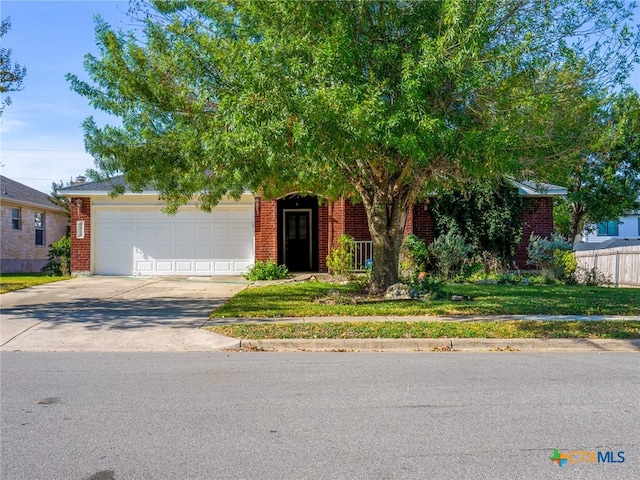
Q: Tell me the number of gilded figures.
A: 0